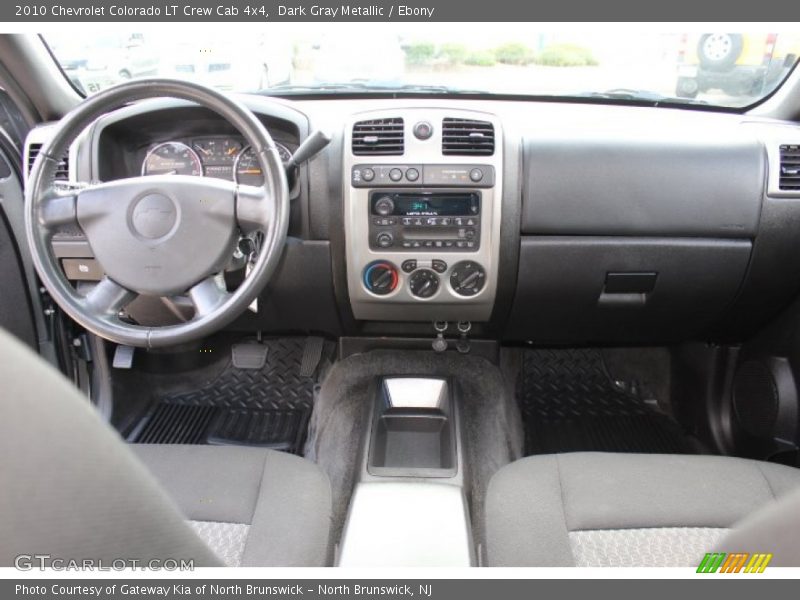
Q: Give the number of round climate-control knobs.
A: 3